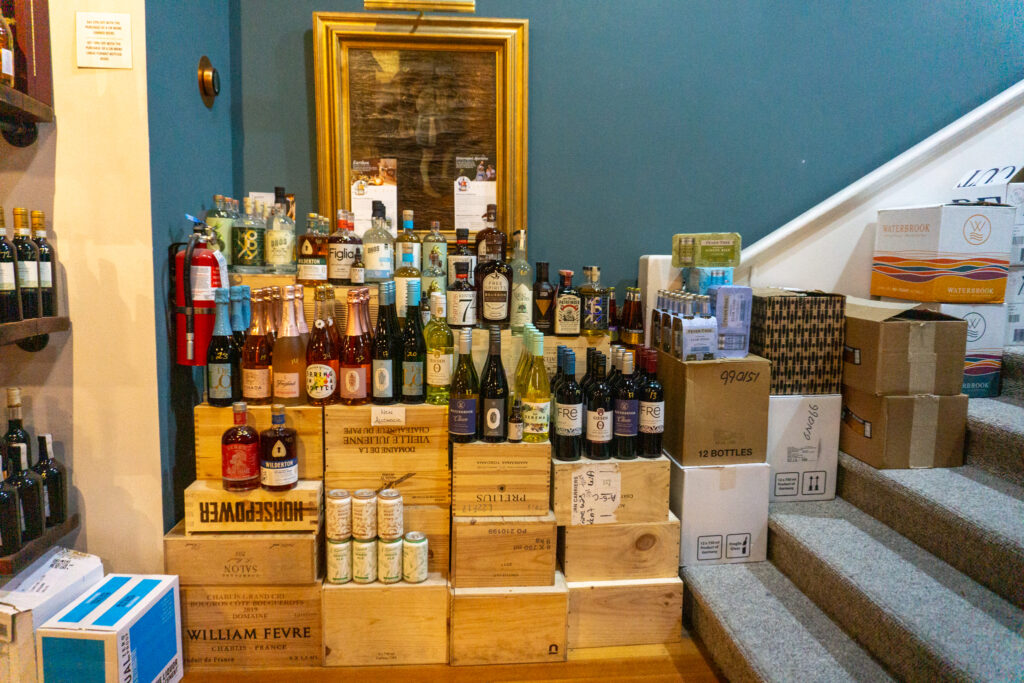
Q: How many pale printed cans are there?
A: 7